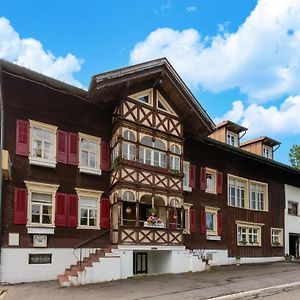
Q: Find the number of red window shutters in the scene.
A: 14